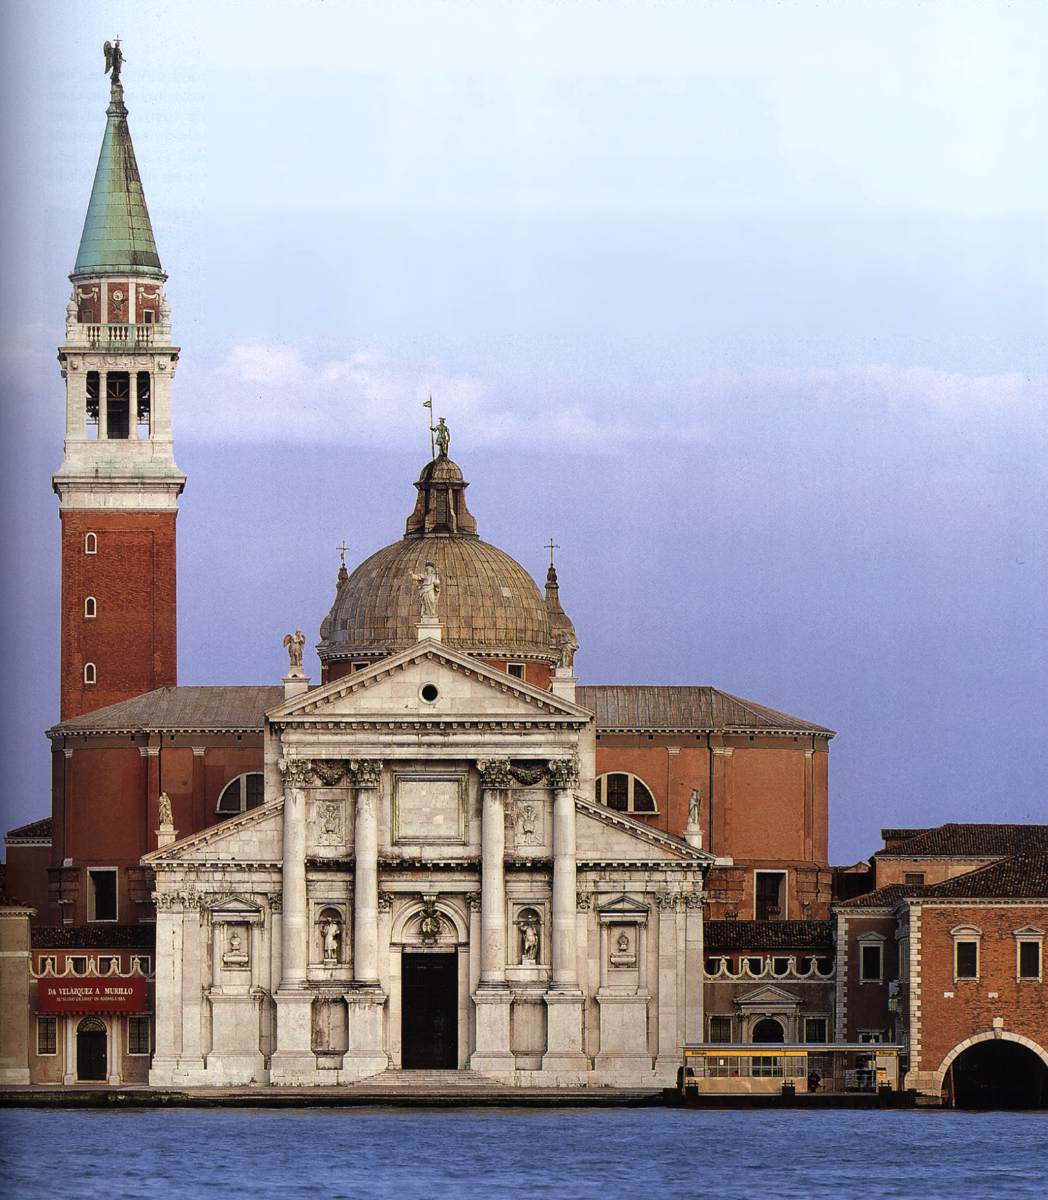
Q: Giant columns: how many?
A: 4